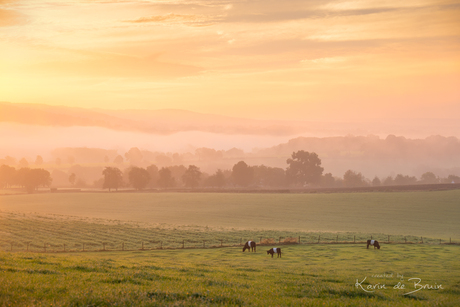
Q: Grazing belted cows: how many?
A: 3